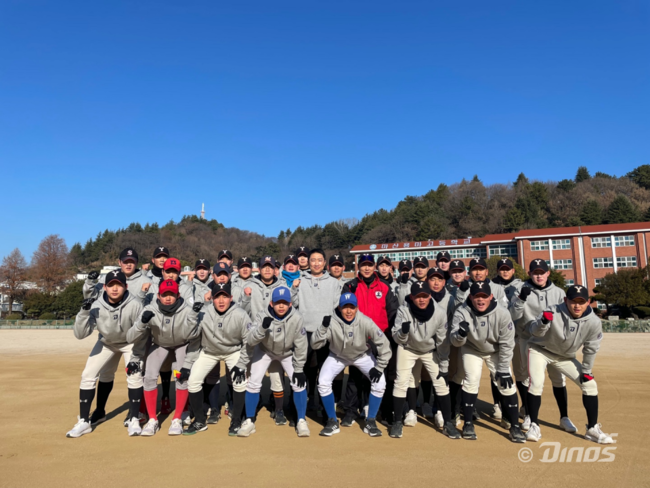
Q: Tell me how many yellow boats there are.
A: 0